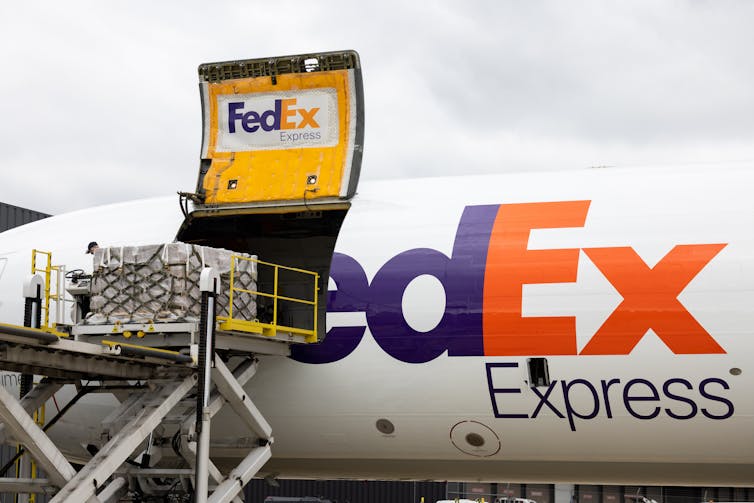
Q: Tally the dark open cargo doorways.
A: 1